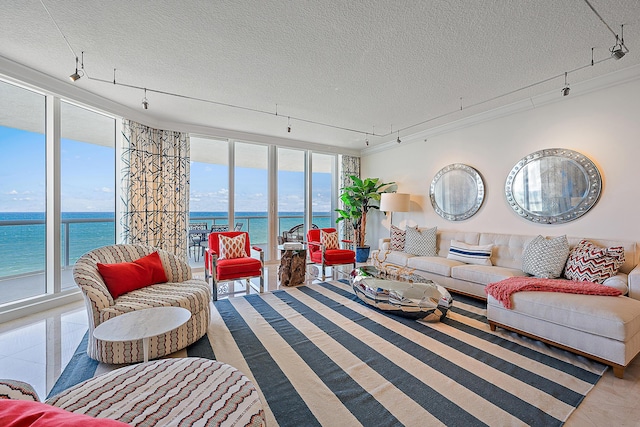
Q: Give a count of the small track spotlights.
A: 7